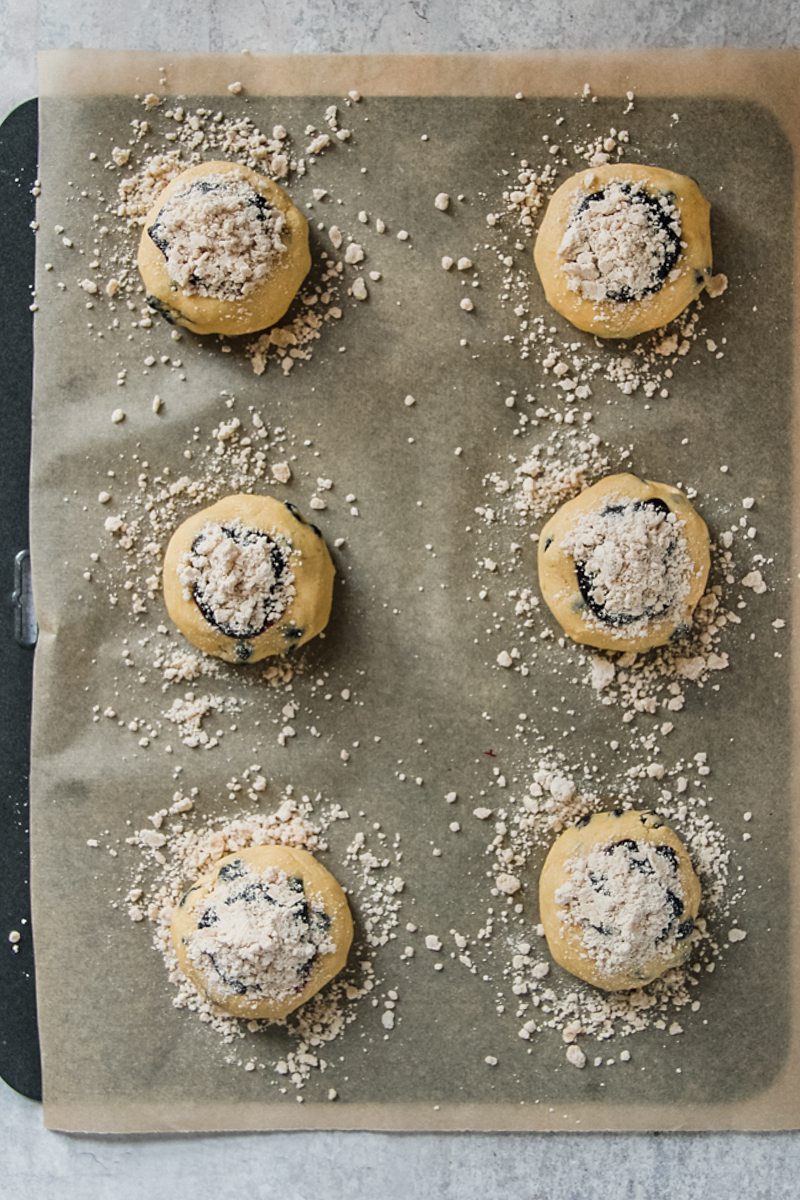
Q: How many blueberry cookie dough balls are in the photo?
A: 6